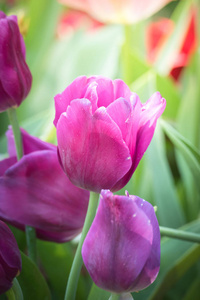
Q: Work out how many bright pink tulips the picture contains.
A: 1